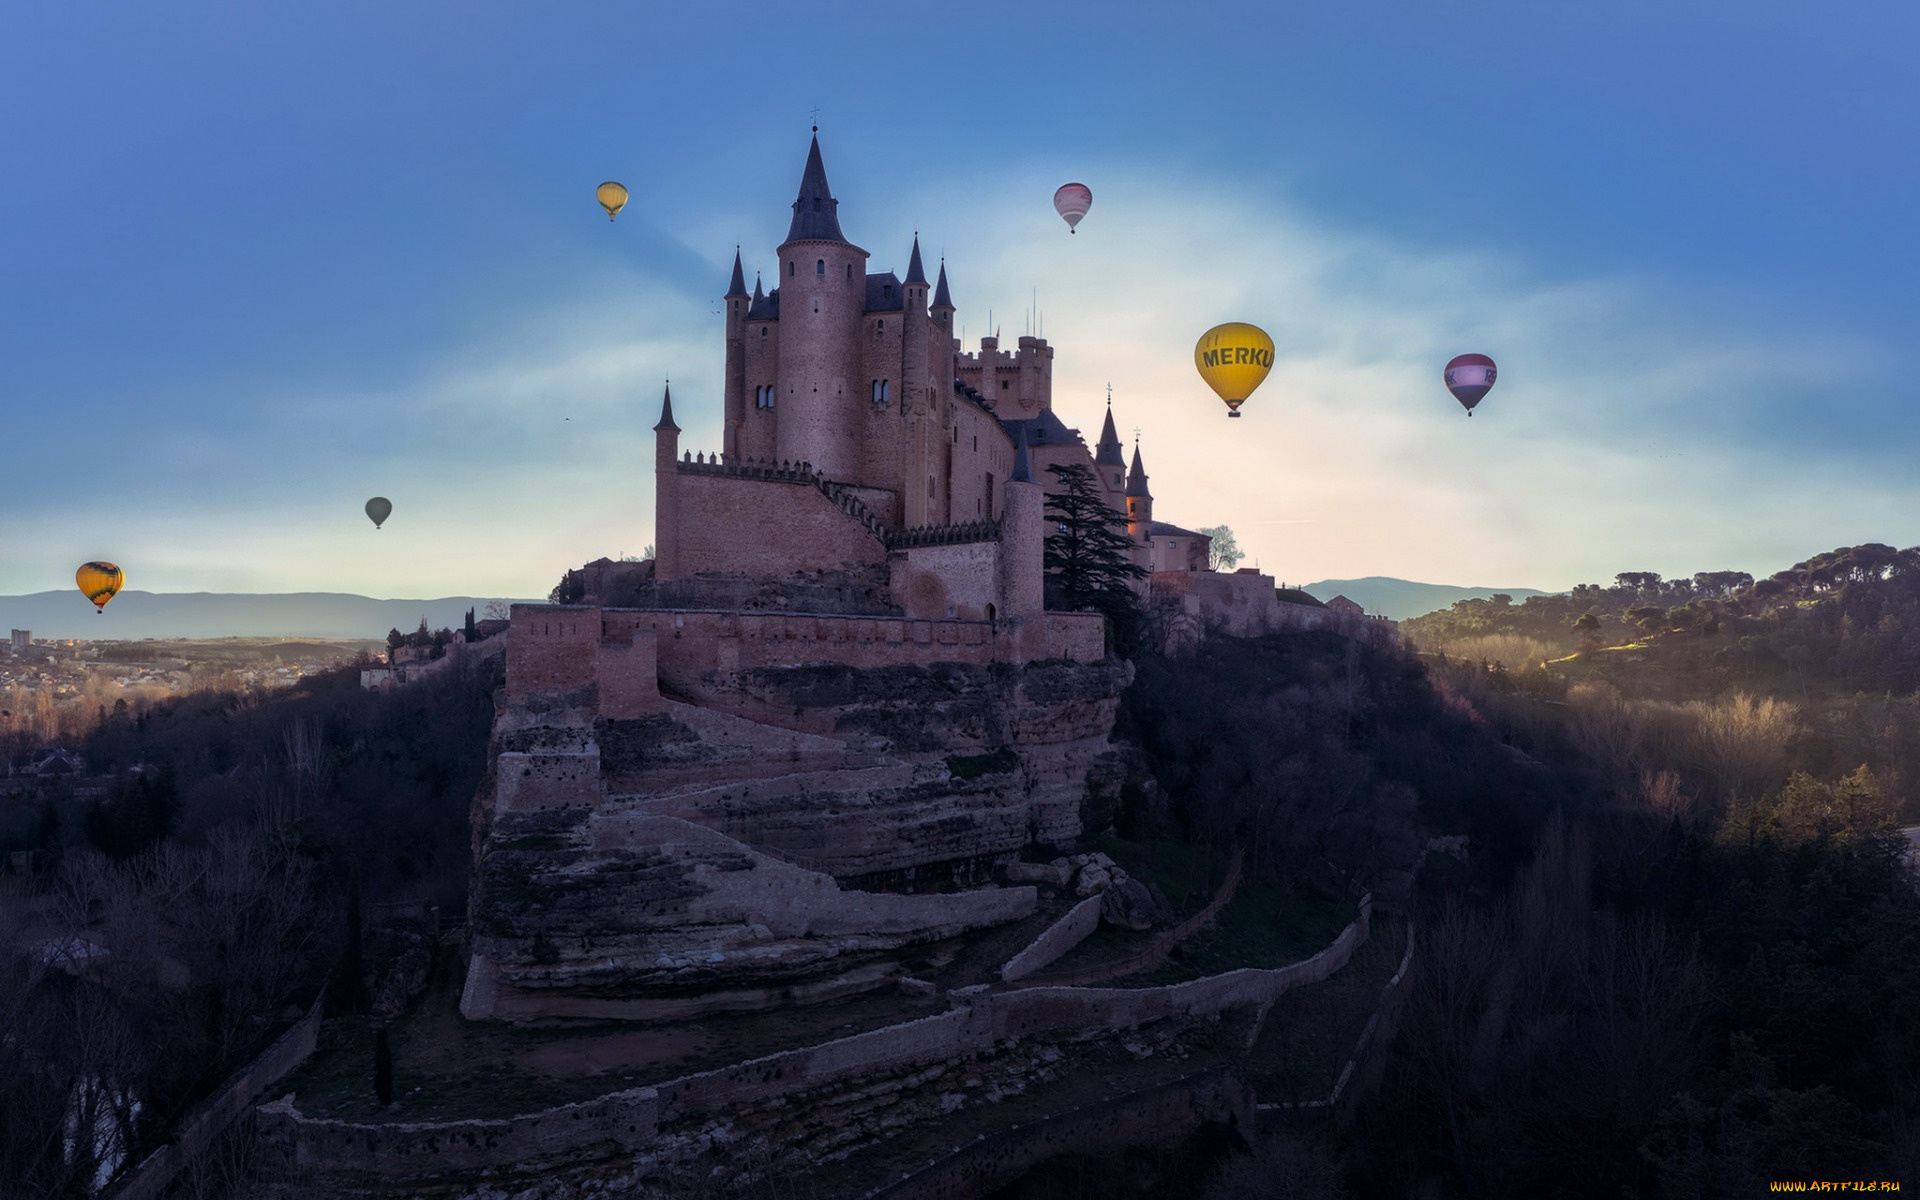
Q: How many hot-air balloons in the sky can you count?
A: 6